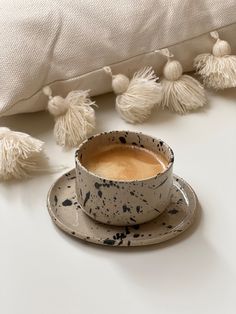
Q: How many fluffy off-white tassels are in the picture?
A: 5